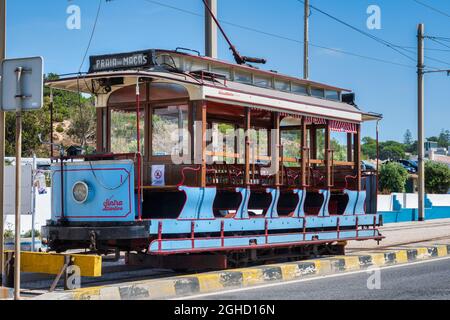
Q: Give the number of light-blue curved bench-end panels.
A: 6